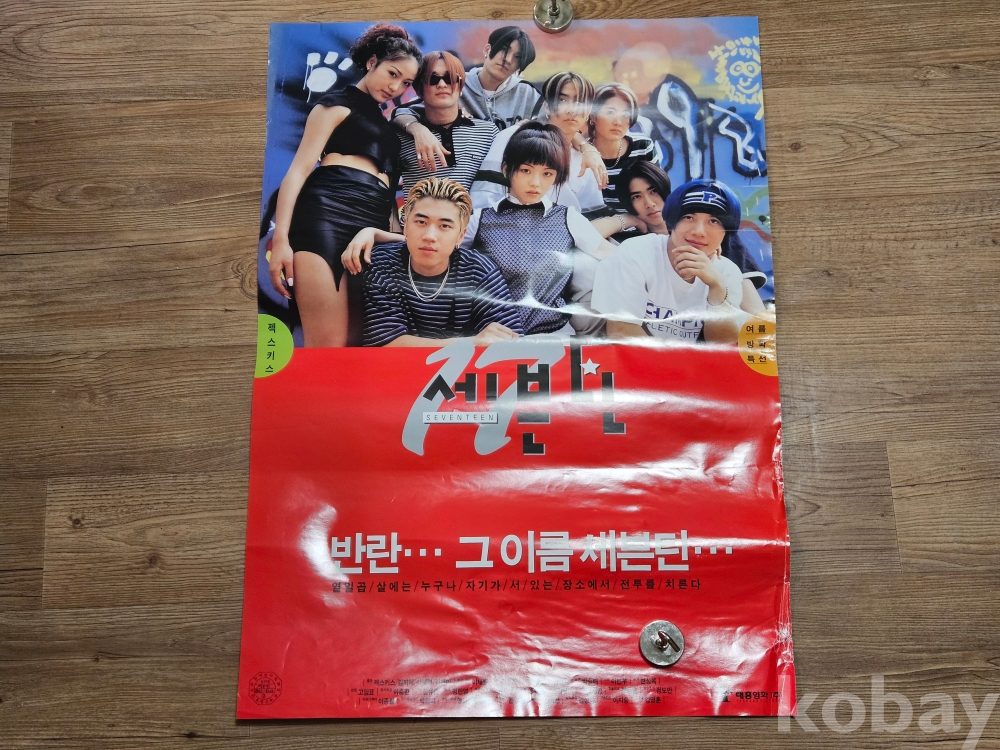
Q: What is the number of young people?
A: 9